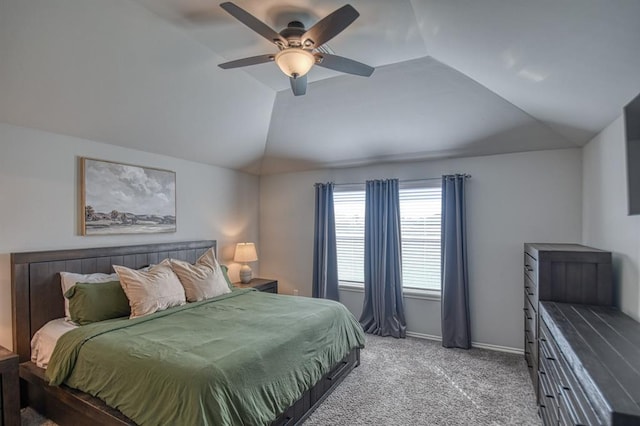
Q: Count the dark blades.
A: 5